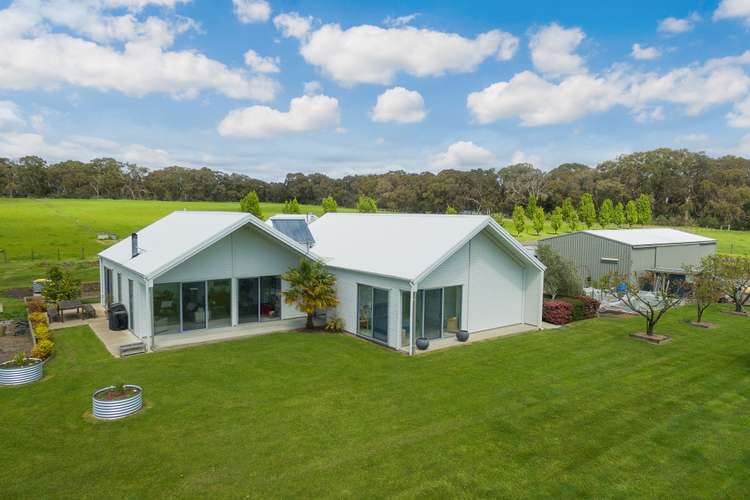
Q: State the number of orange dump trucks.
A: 0